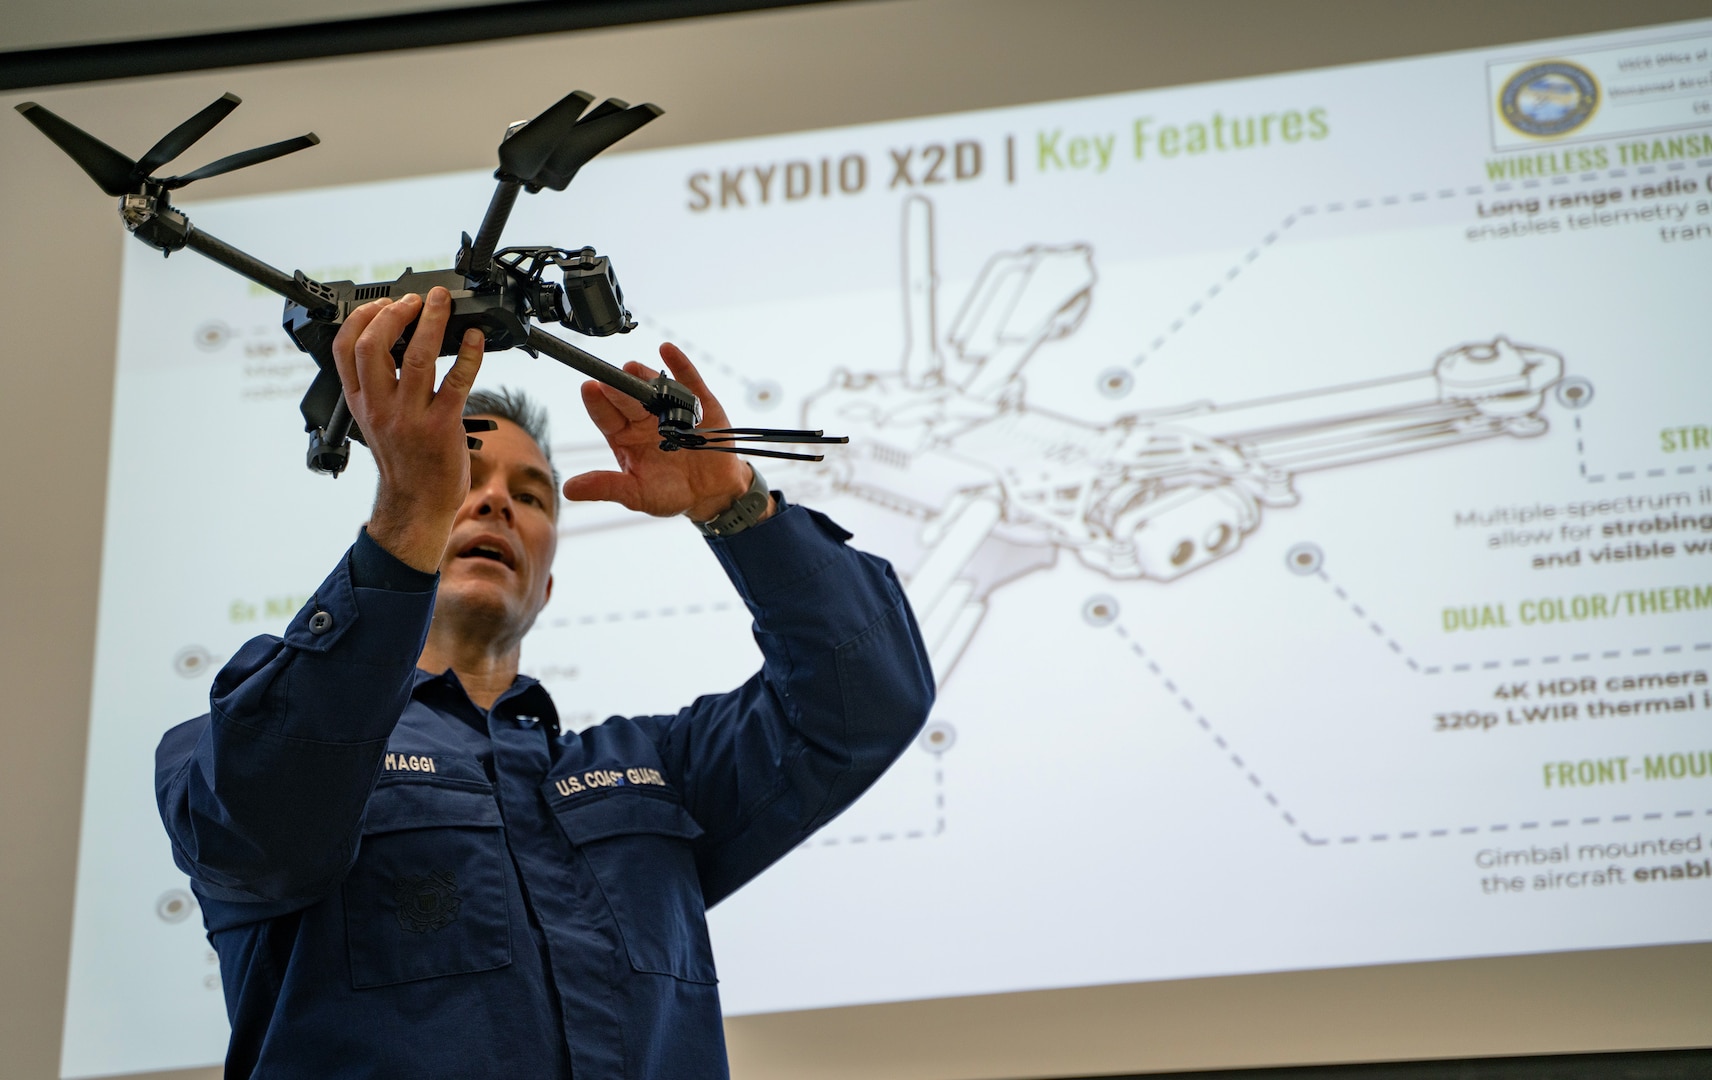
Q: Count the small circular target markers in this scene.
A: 9